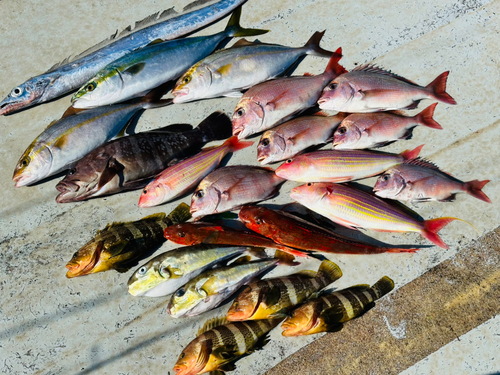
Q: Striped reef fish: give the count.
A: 4